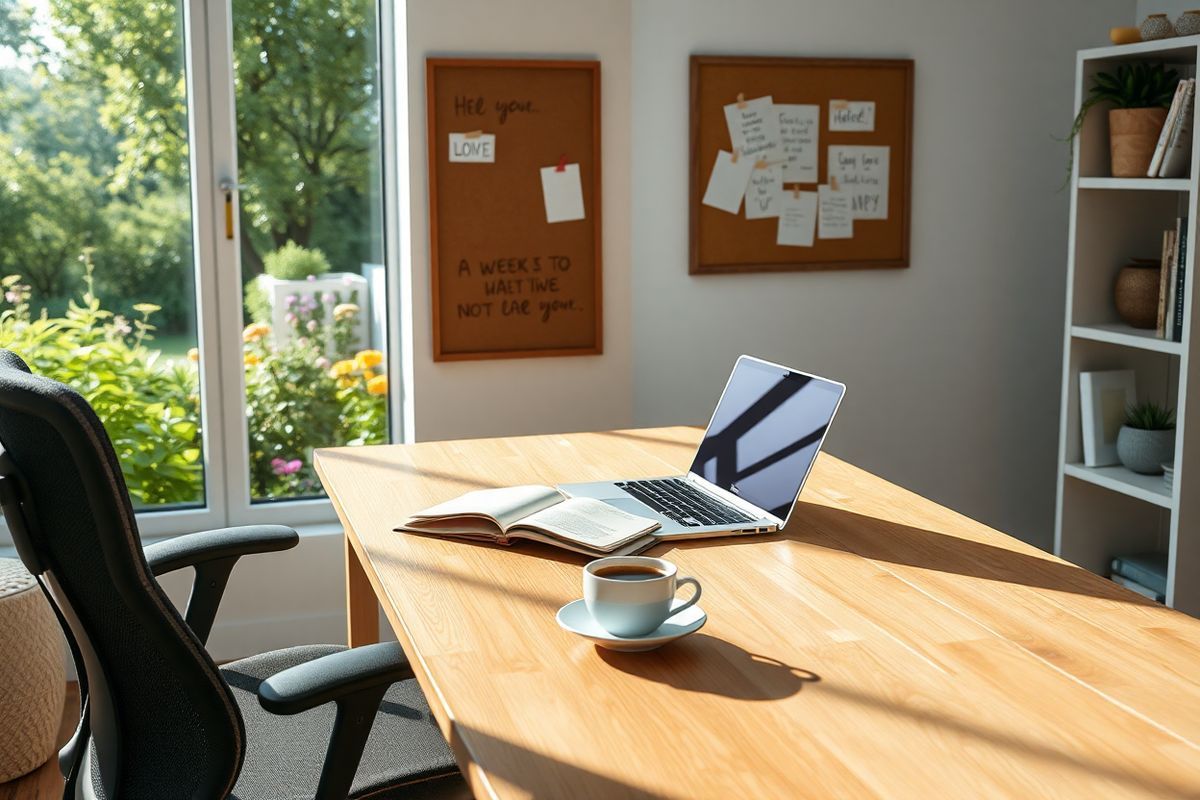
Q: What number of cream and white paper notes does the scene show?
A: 10